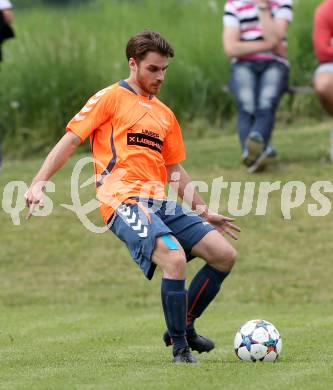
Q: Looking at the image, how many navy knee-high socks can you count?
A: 2